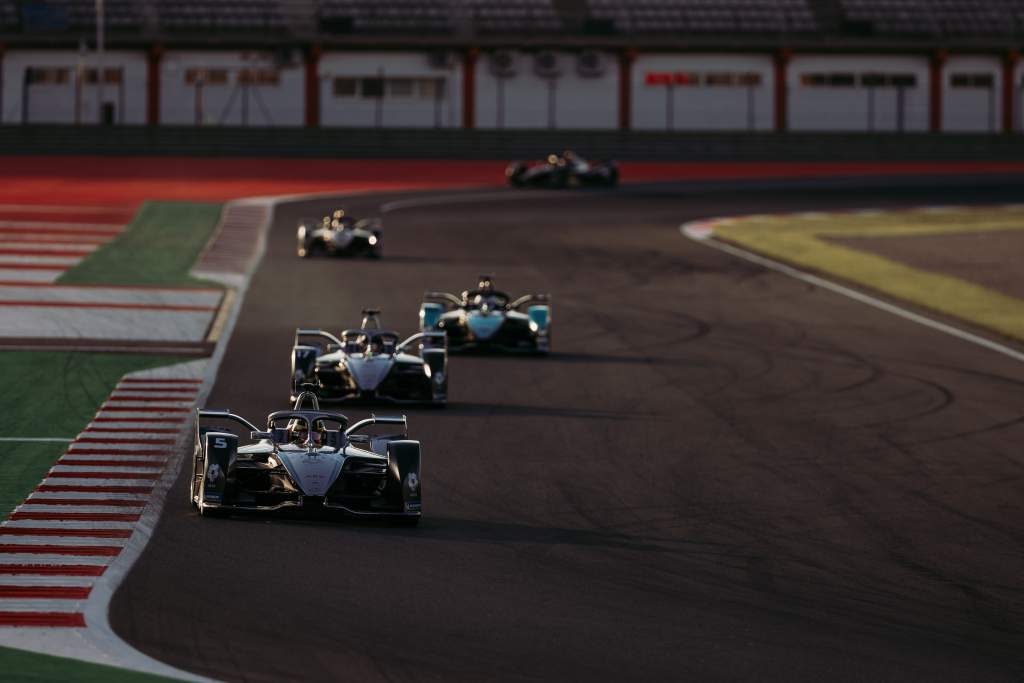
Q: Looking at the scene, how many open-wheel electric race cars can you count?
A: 5